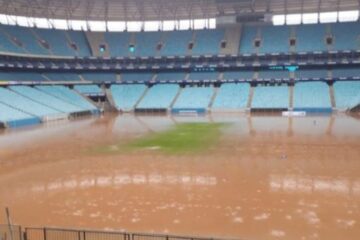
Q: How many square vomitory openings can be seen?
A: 11